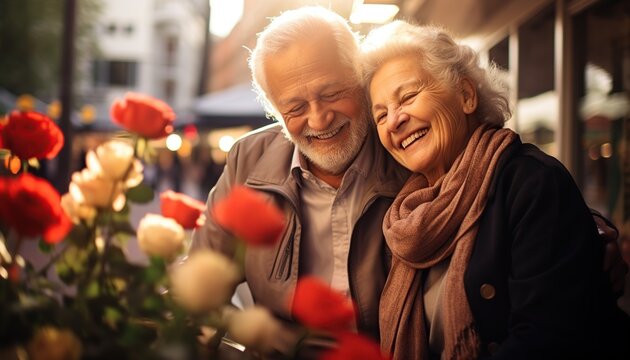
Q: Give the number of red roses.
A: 7